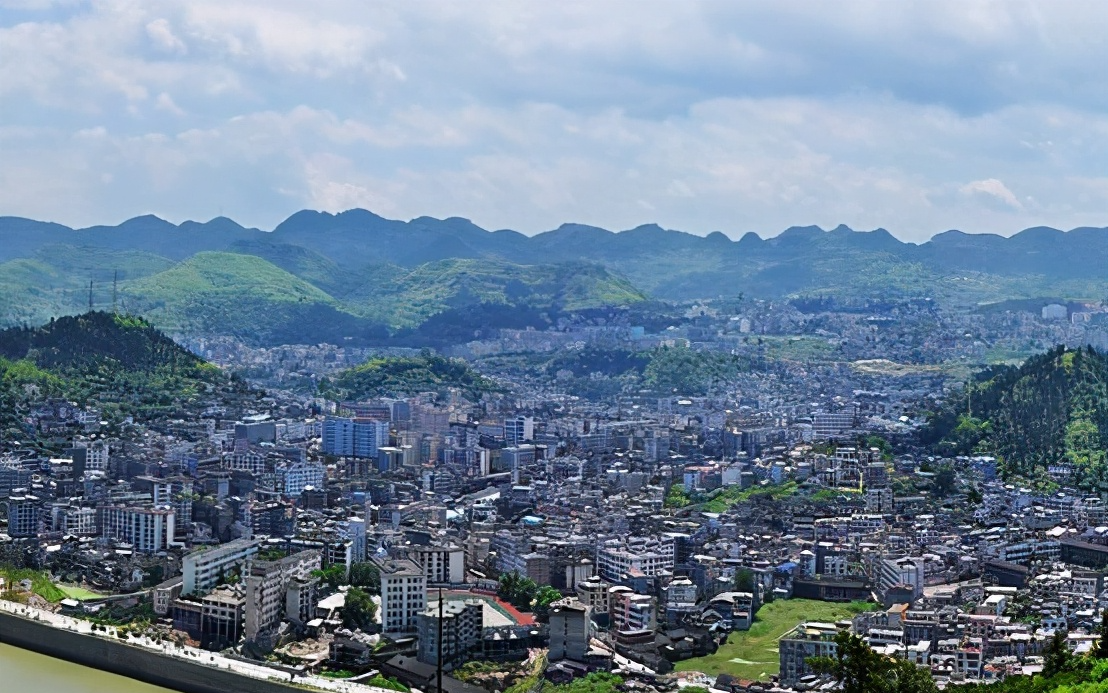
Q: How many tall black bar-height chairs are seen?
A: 0